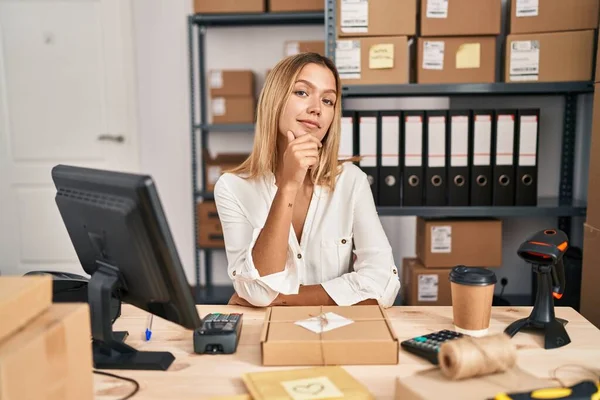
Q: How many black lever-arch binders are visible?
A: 9